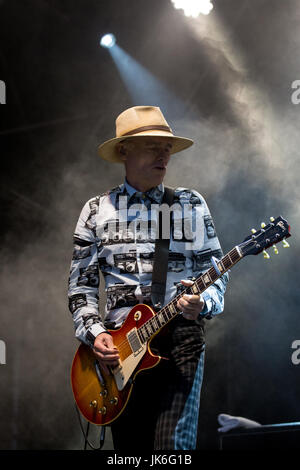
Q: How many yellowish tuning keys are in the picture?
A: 6